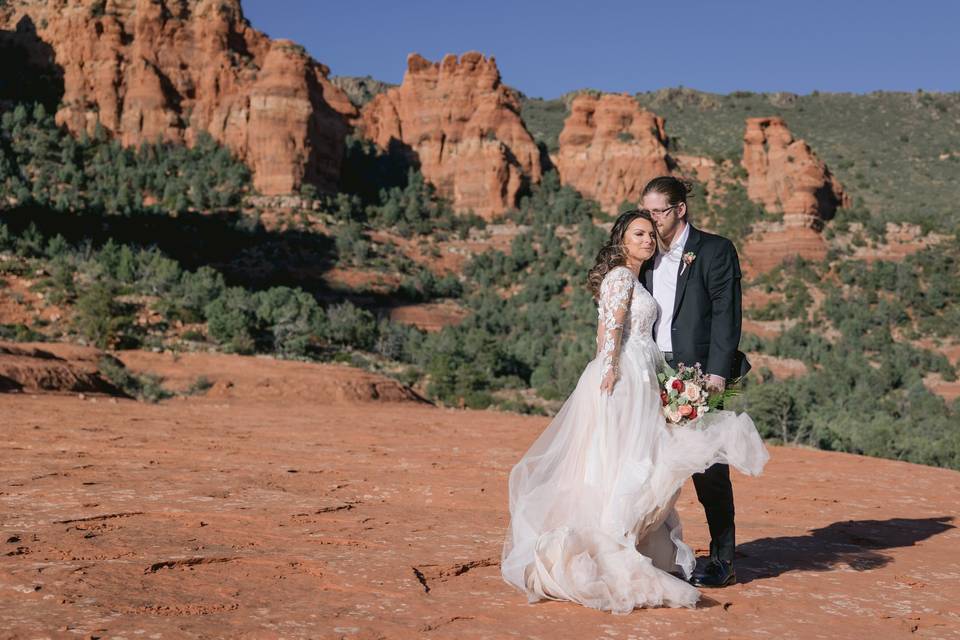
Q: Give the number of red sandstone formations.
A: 4